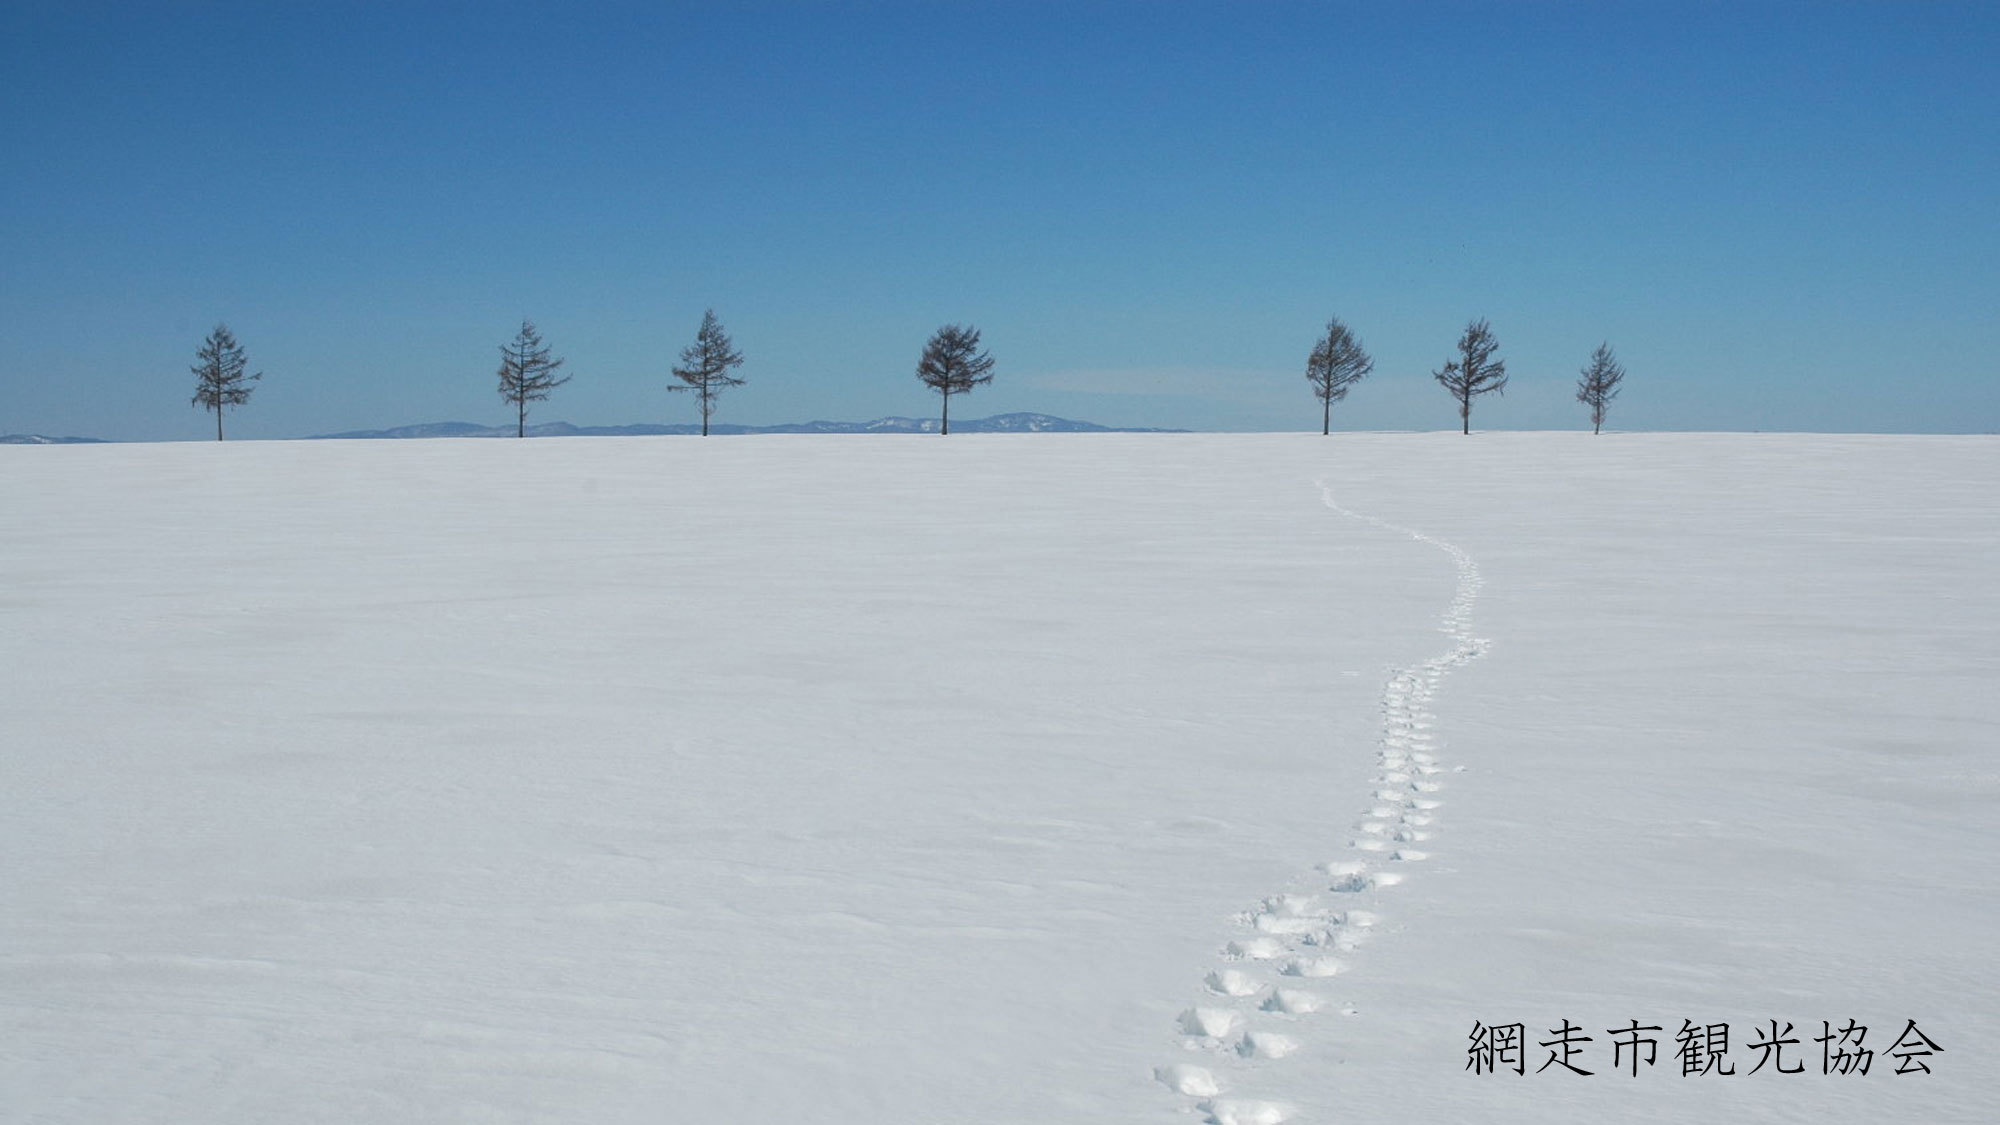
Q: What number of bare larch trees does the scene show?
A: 7